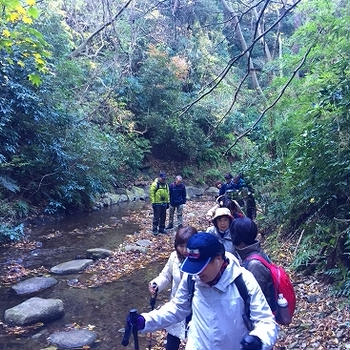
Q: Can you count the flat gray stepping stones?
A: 5